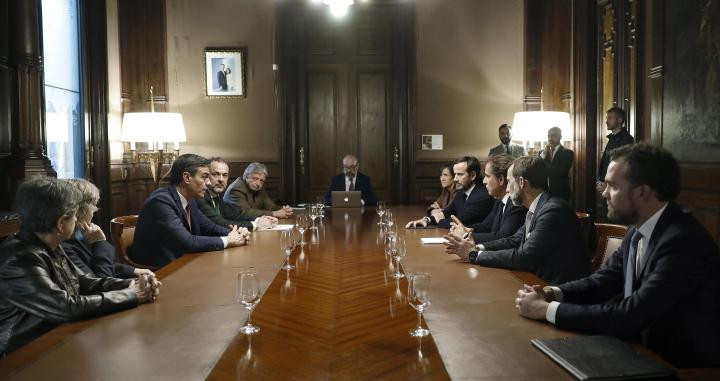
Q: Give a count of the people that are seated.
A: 11